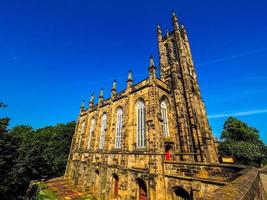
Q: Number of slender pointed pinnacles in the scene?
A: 10